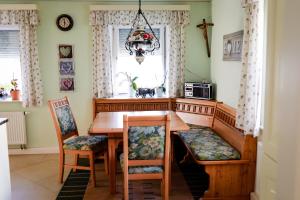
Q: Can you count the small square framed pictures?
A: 3